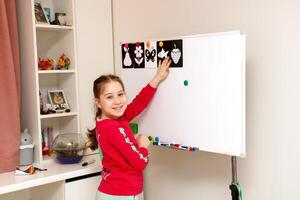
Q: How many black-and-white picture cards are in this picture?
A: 5